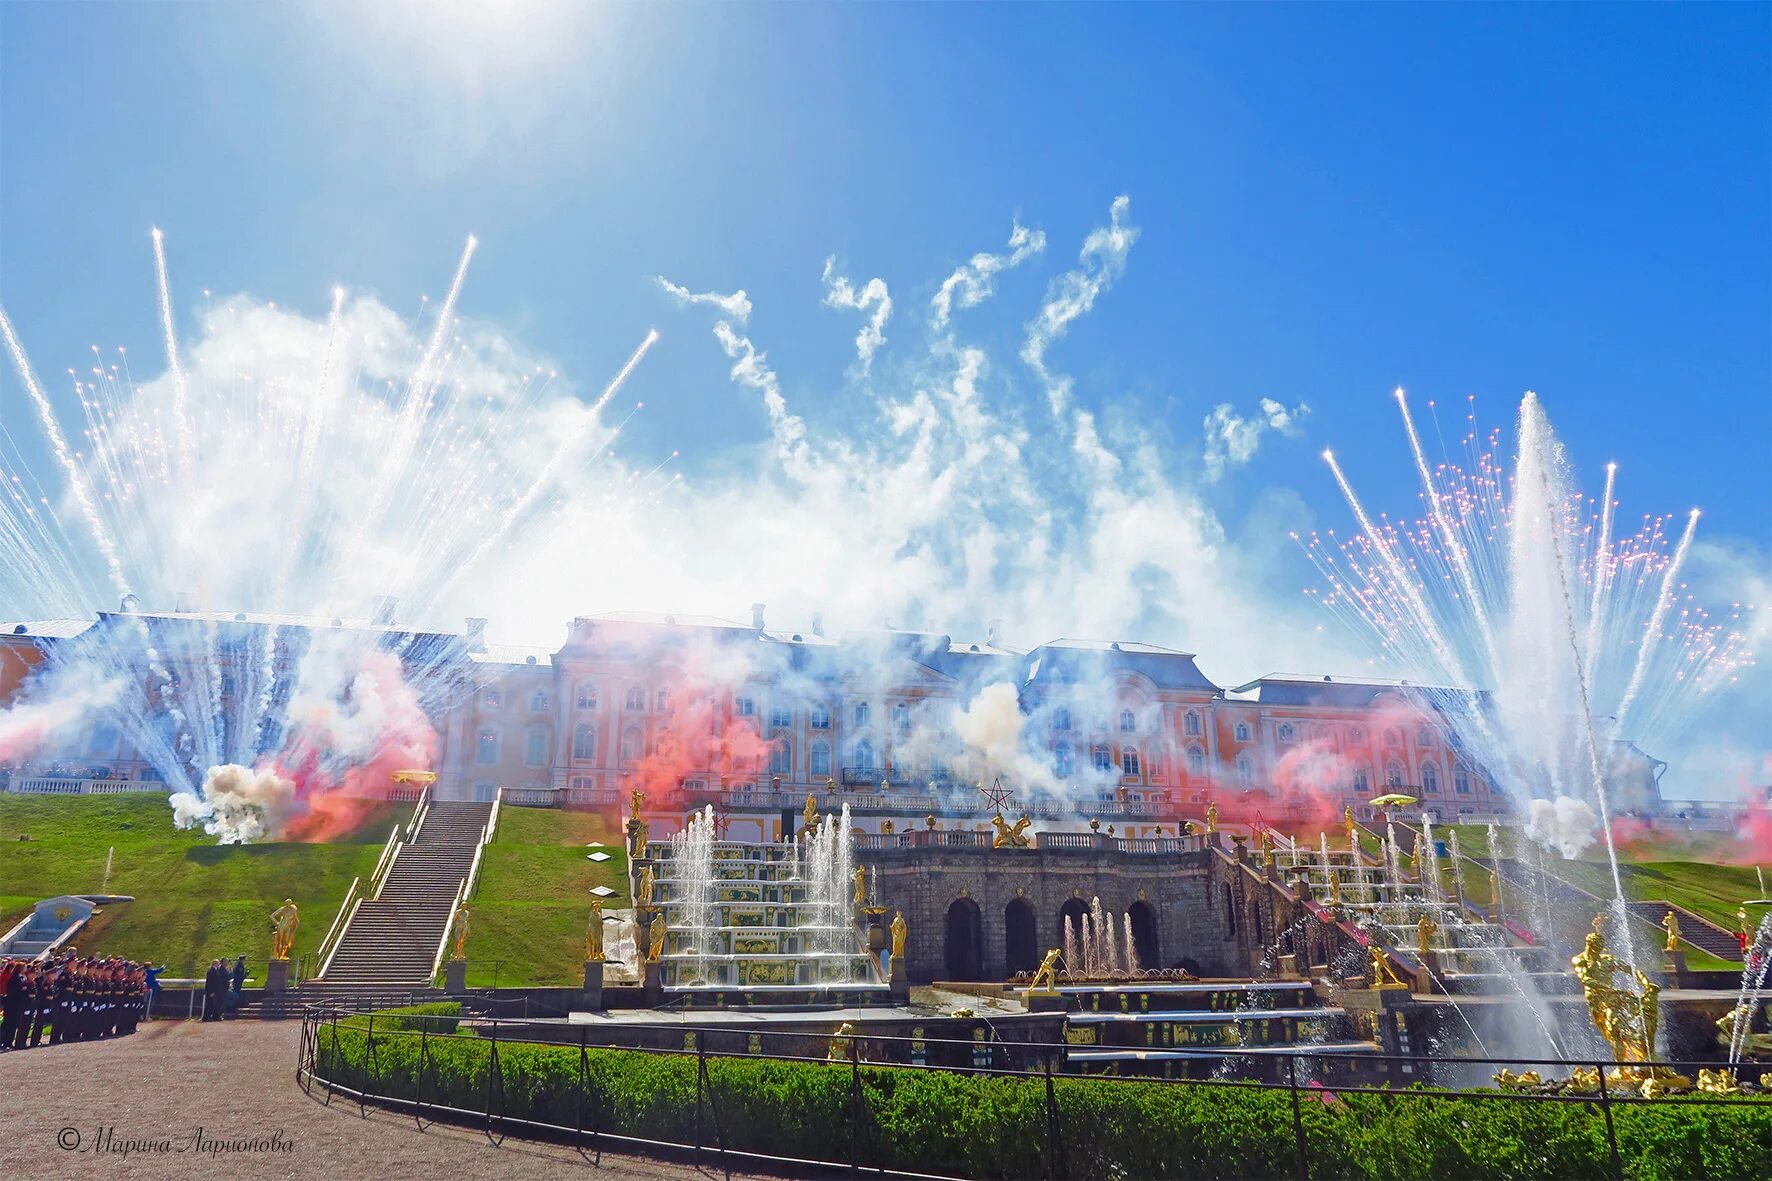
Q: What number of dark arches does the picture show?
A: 4